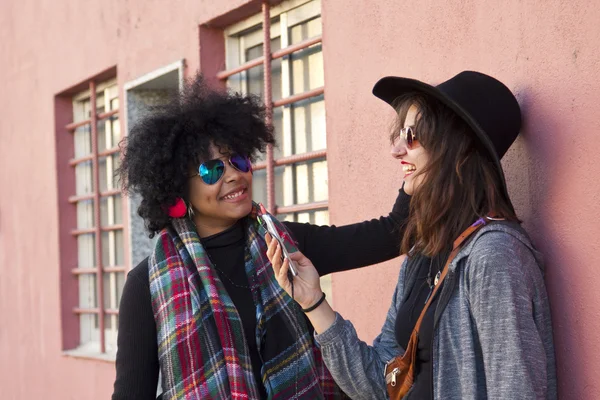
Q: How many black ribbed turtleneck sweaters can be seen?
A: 1